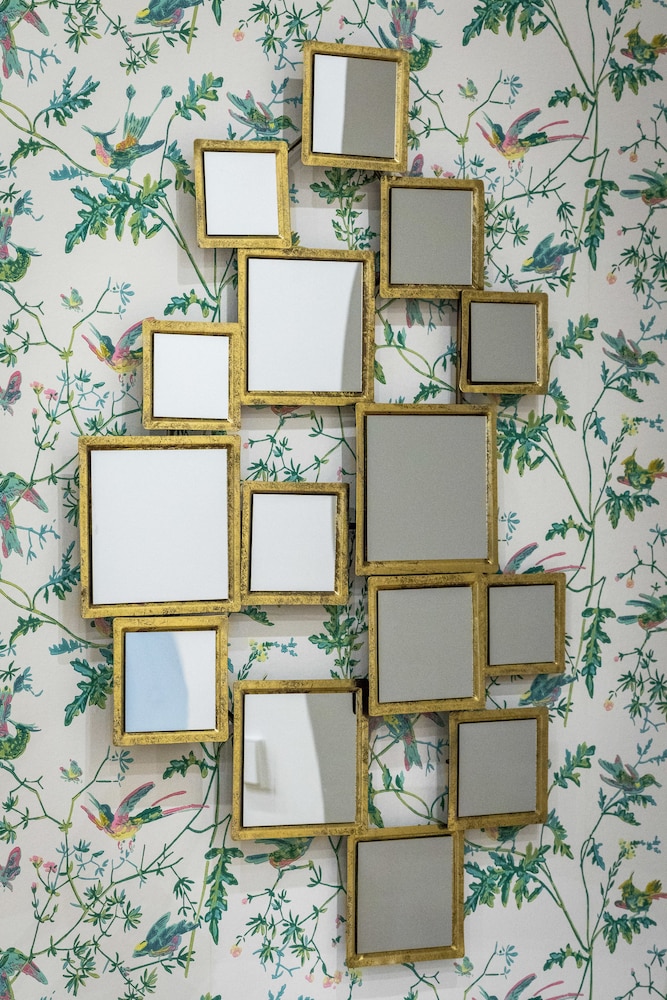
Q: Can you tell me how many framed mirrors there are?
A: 15